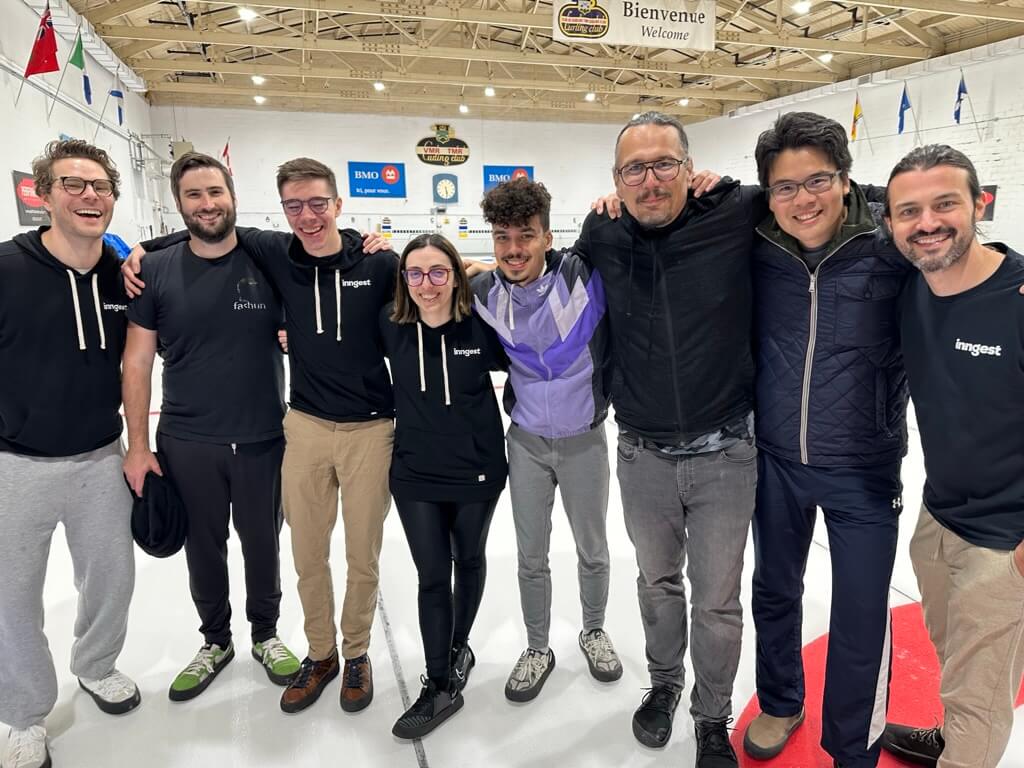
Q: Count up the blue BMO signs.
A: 2